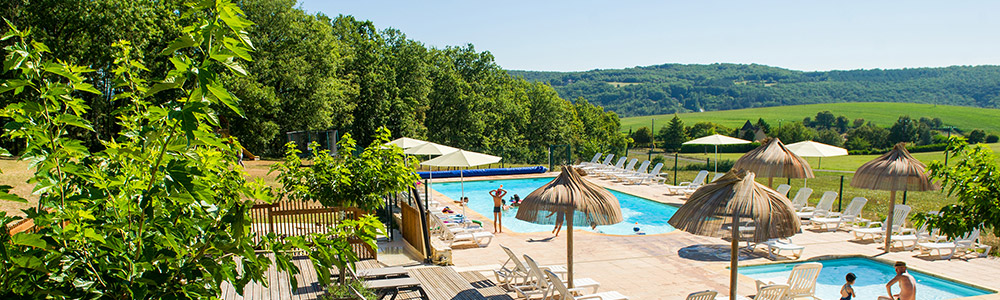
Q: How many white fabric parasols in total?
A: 5